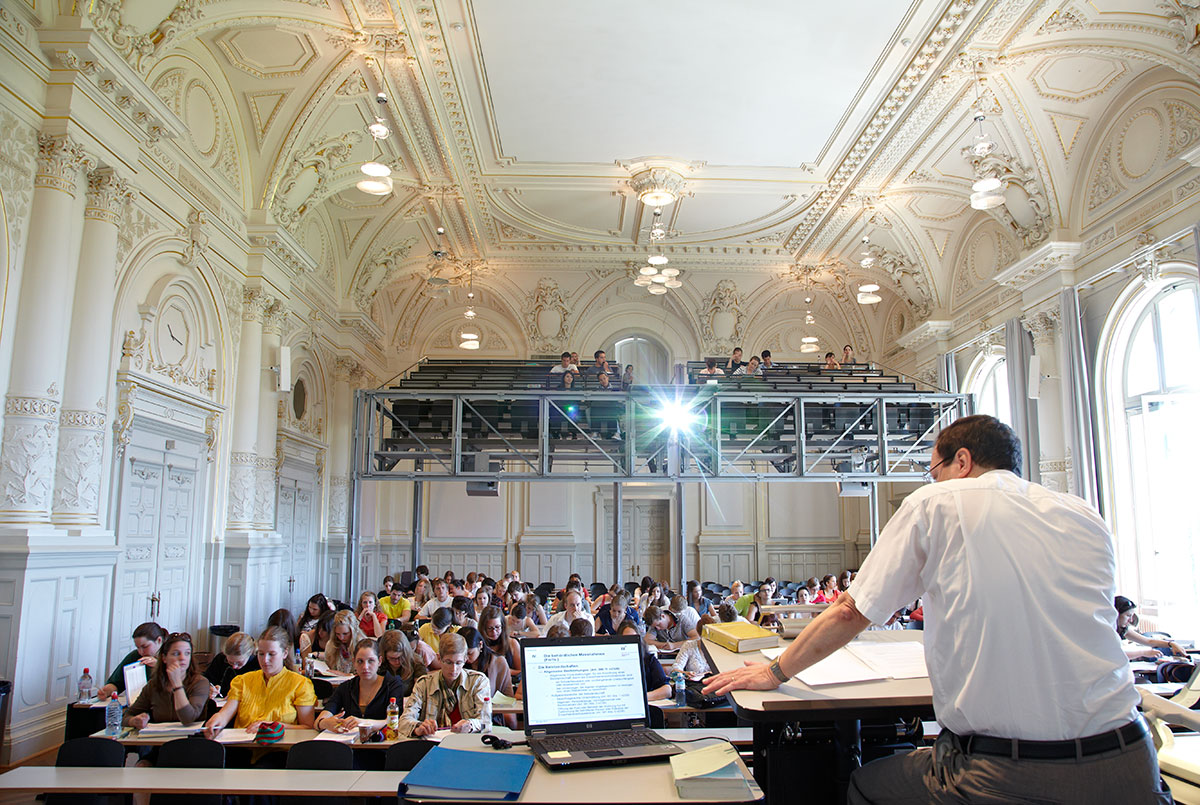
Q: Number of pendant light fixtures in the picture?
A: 7